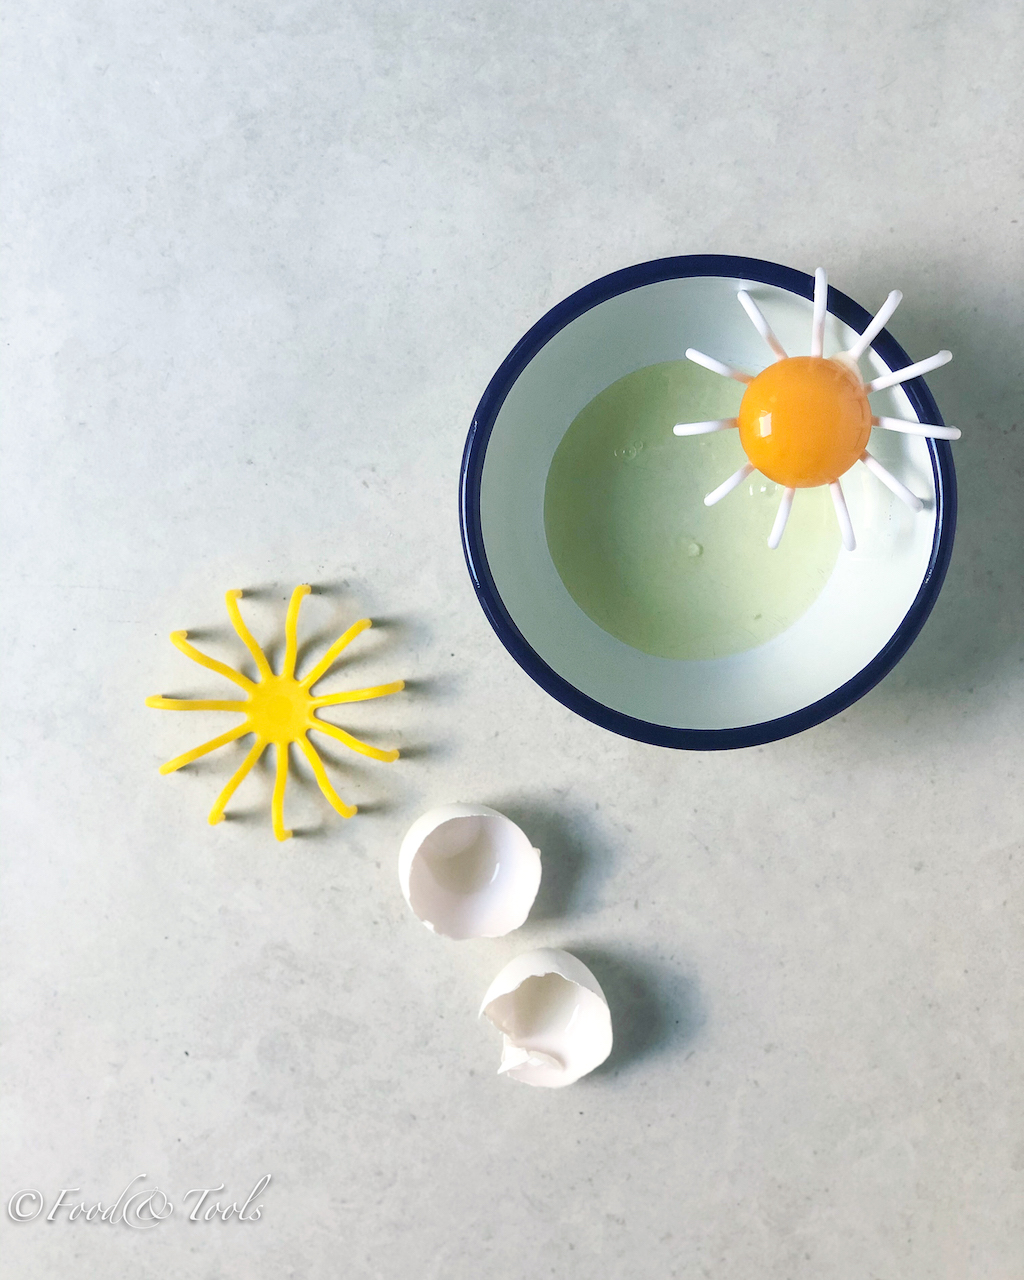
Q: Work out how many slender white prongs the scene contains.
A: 11